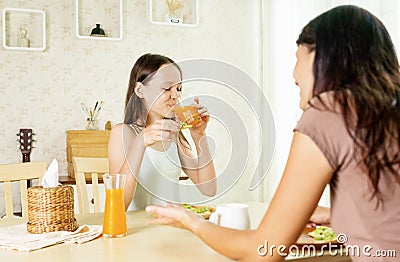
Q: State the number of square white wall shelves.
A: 3